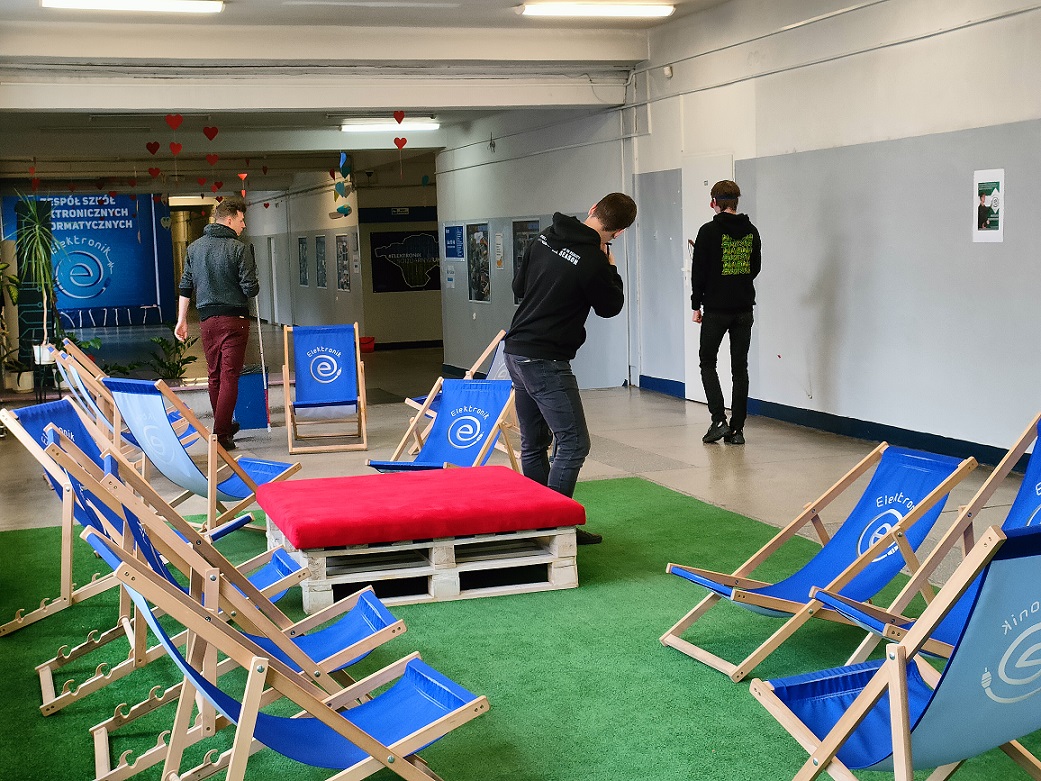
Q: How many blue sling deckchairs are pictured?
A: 14